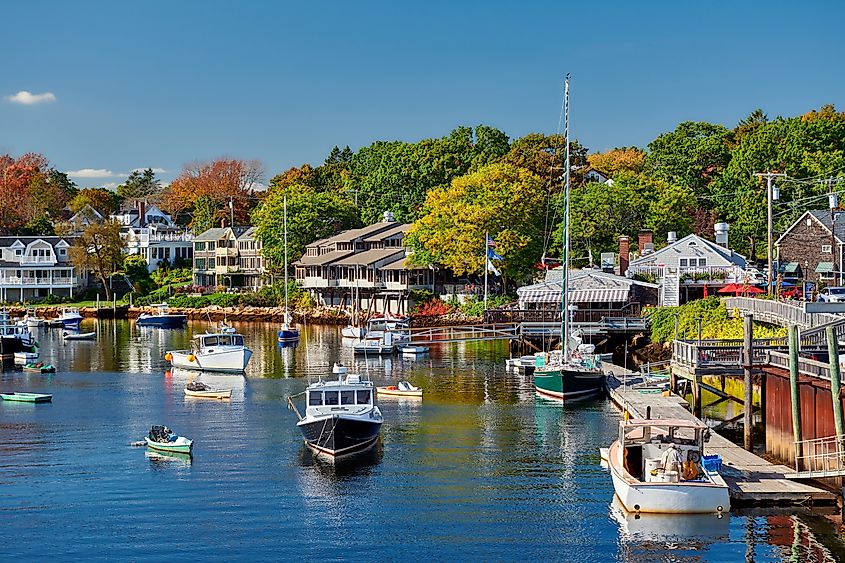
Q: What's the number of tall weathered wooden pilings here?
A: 3